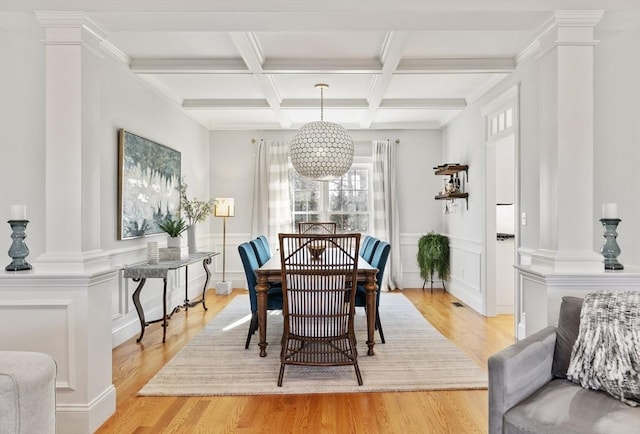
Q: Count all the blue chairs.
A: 6